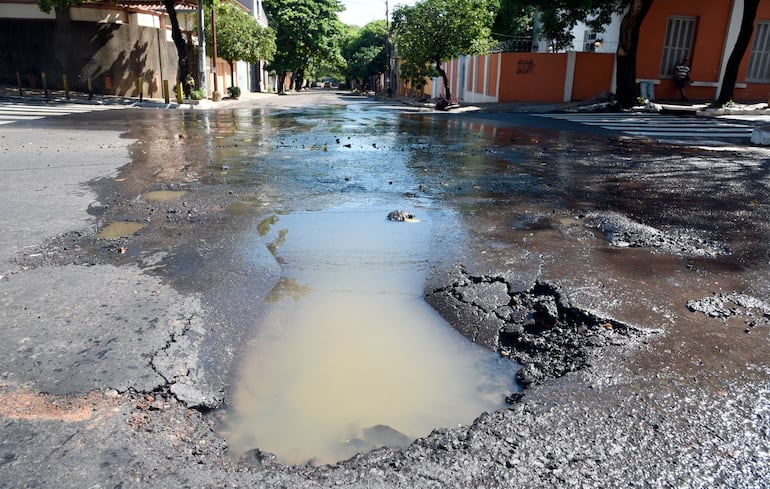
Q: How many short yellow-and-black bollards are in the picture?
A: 7